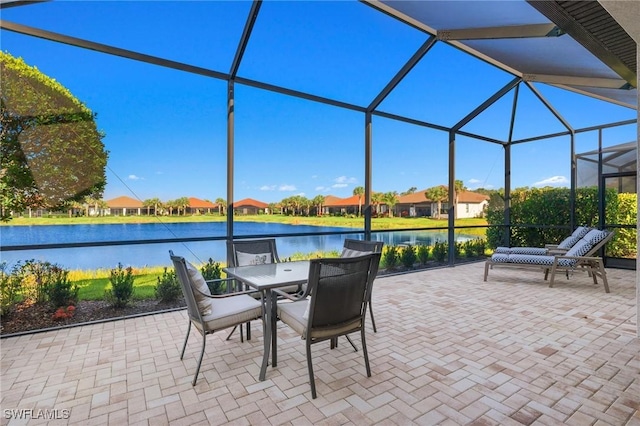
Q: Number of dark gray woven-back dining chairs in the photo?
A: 4